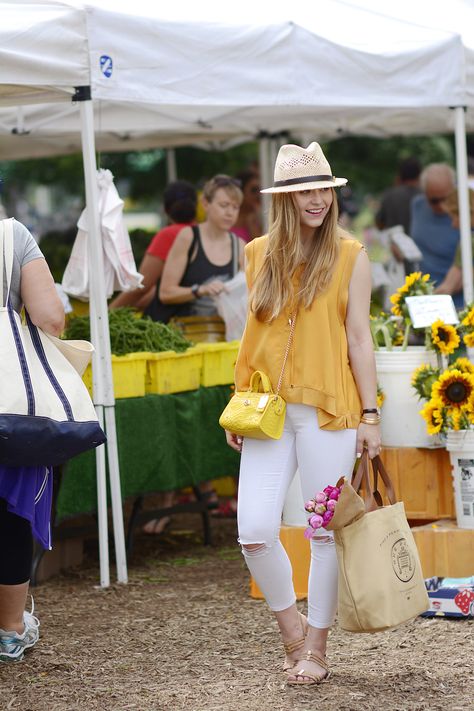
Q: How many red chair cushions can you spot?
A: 0